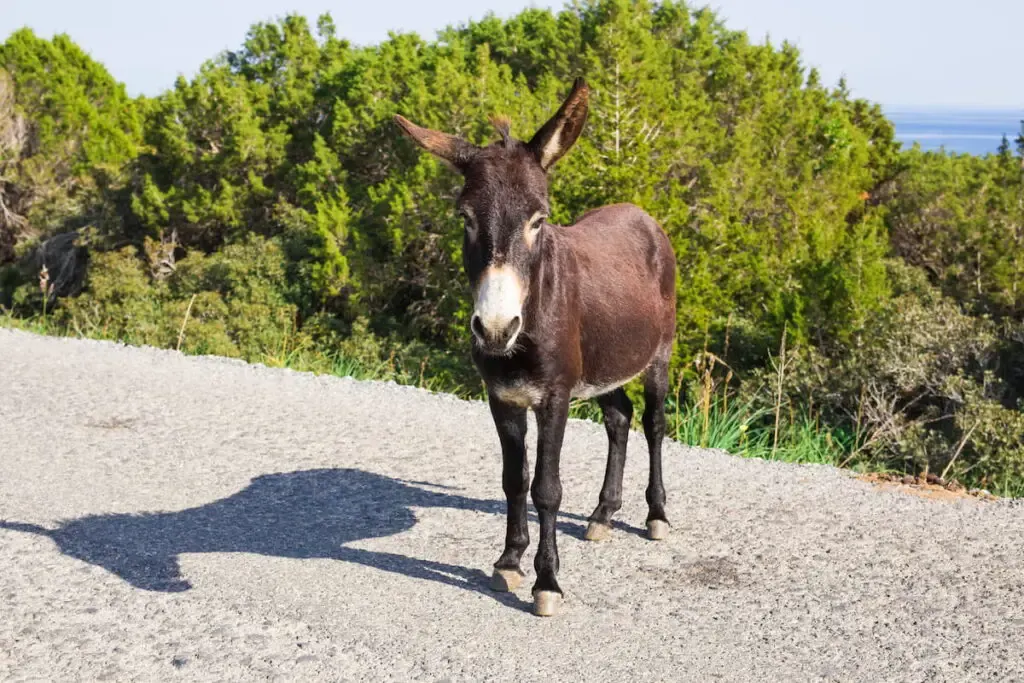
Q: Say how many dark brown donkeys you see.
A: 1